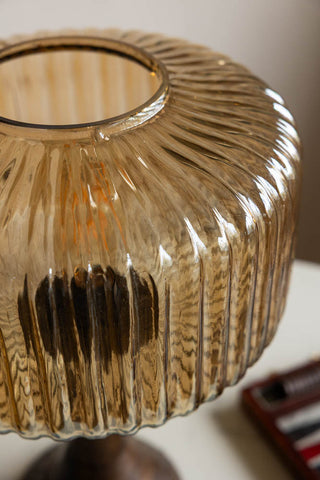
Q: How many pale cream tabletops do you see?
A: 1